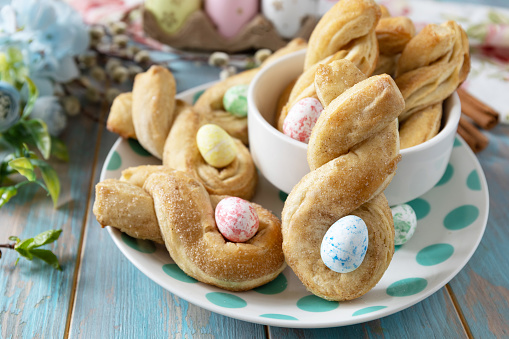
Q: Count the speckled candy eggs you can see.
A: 6